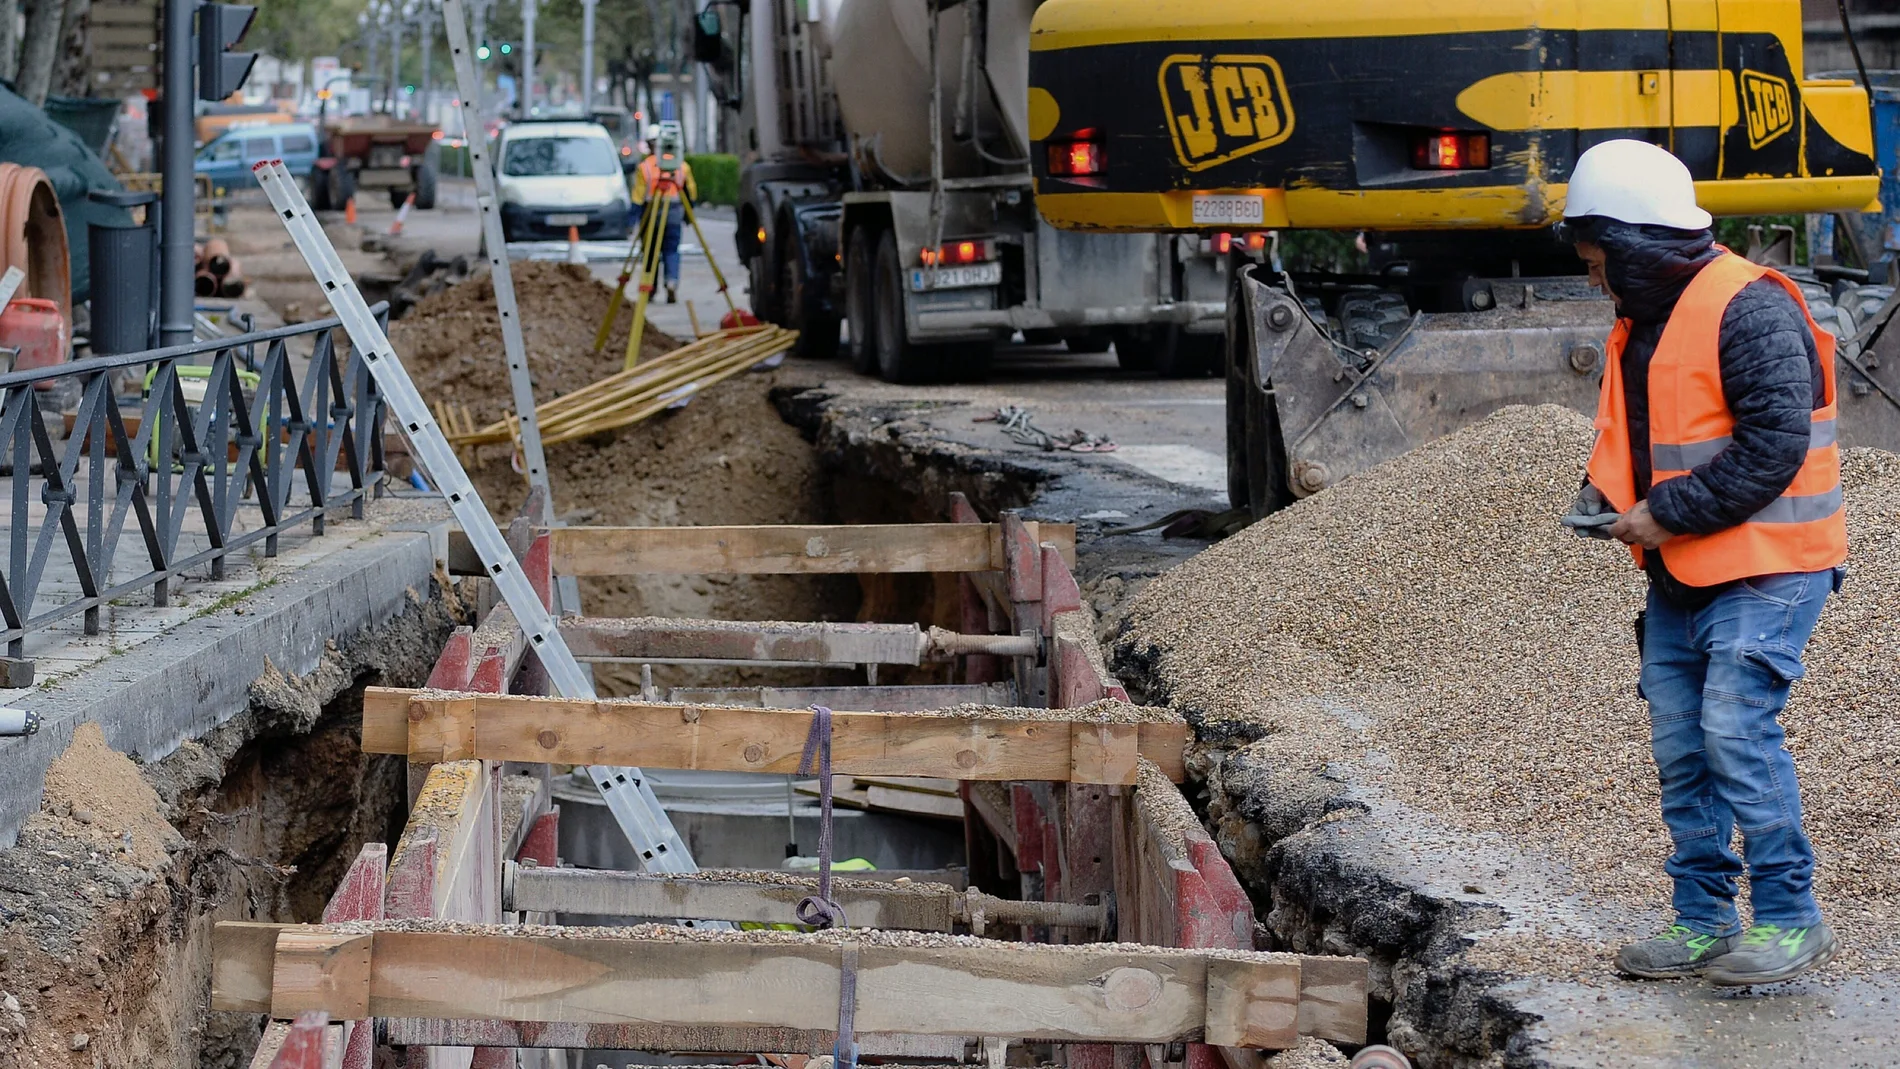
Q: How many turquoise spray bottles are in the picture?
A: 0